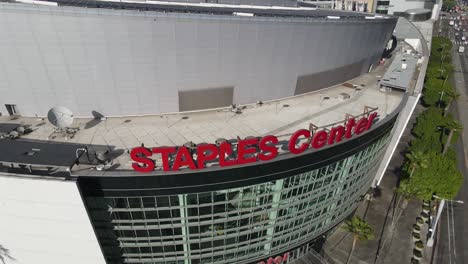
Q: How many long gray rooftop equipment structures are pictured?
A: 1